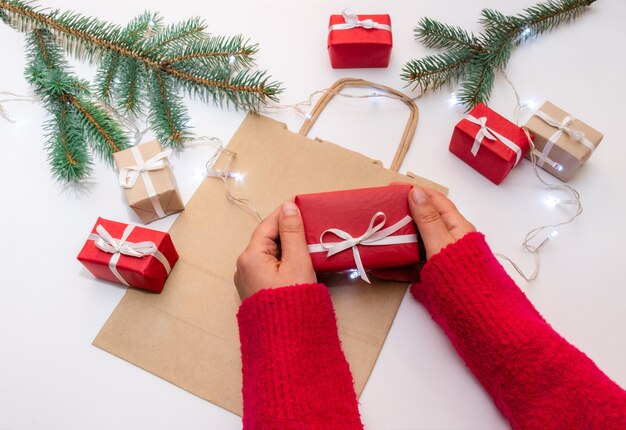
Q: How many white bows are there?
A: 6